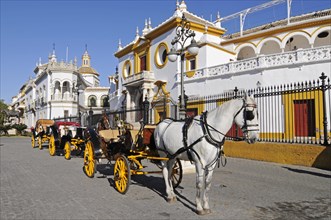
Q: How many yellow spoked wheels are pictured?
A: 6